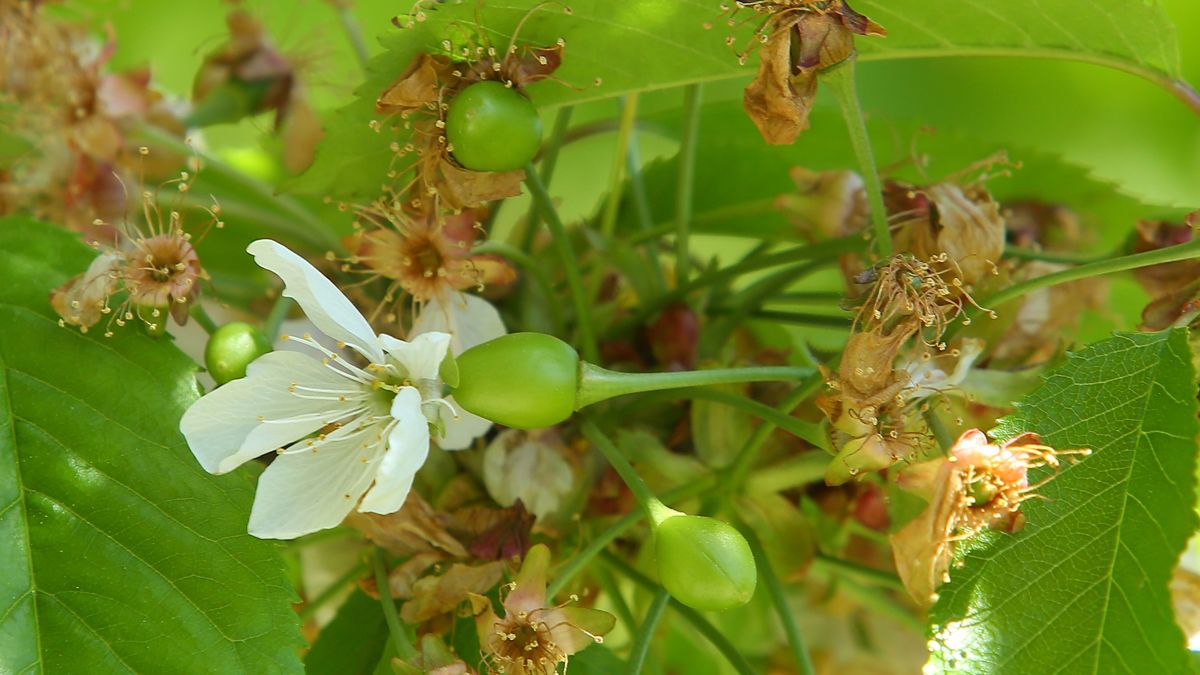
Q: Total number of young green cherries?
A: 4